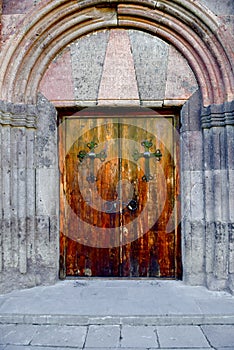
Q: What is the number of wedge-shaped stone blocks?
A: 5